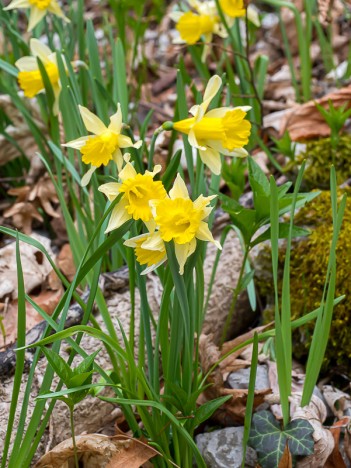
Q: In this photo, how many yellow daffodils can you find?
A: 9